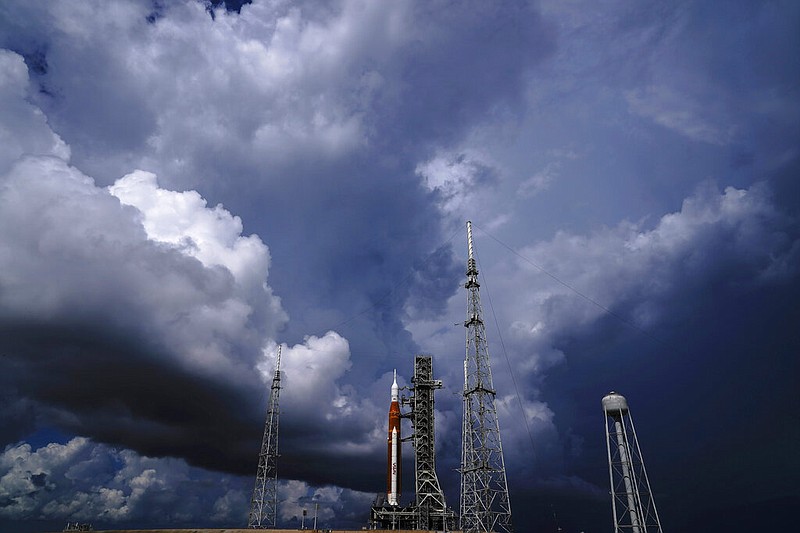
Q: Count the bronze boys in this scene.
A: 0